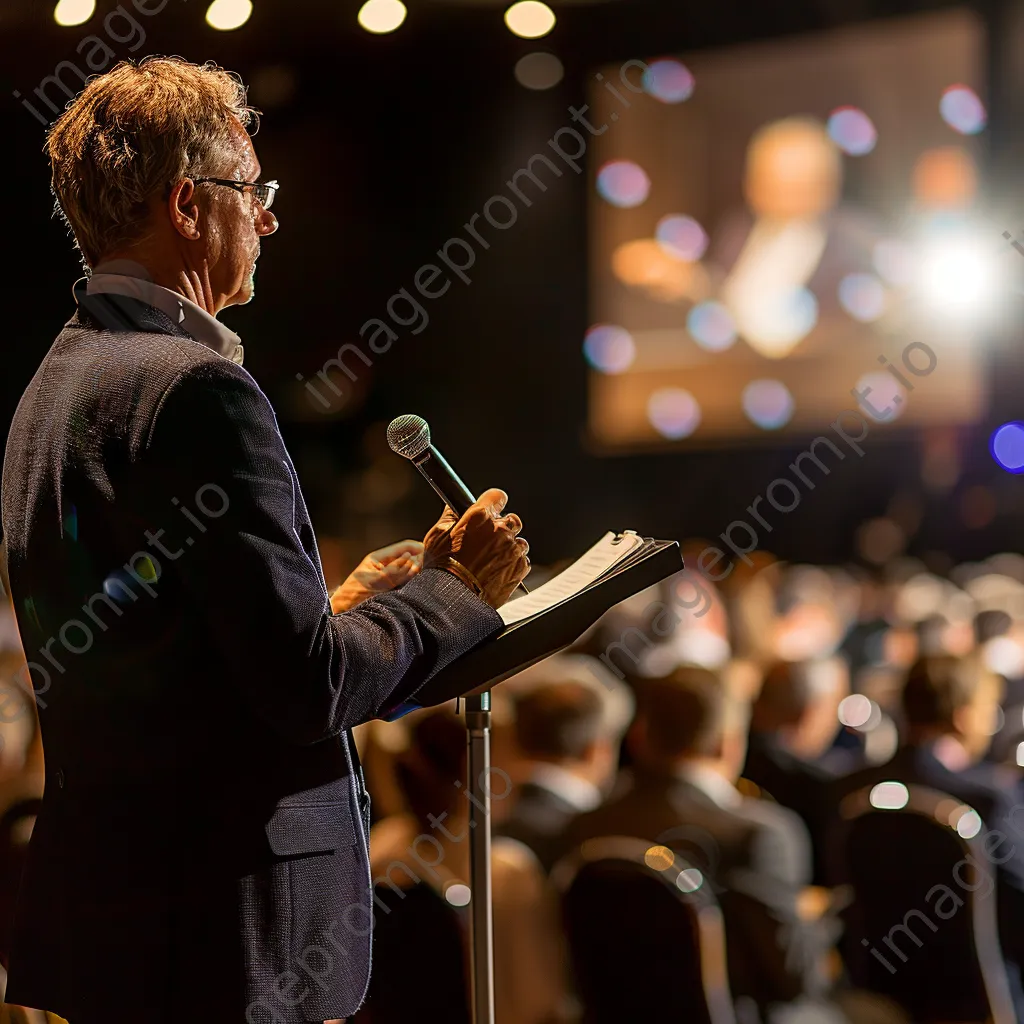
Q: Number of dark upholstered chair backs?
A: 3